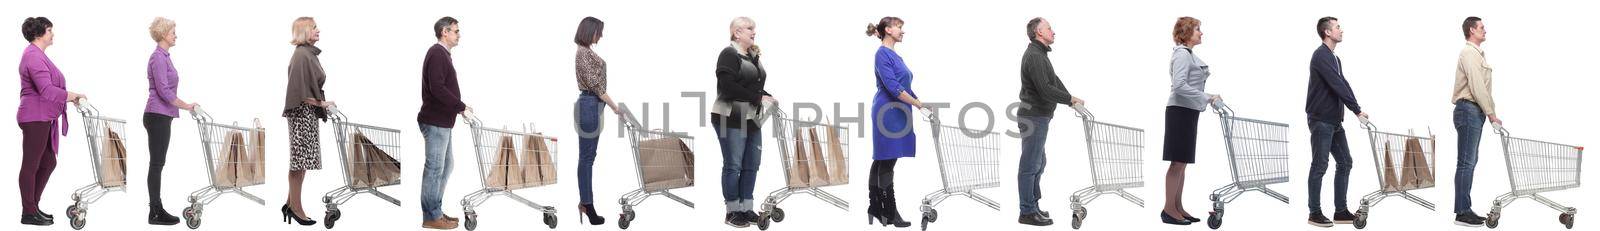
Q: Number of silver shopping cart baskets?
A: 11